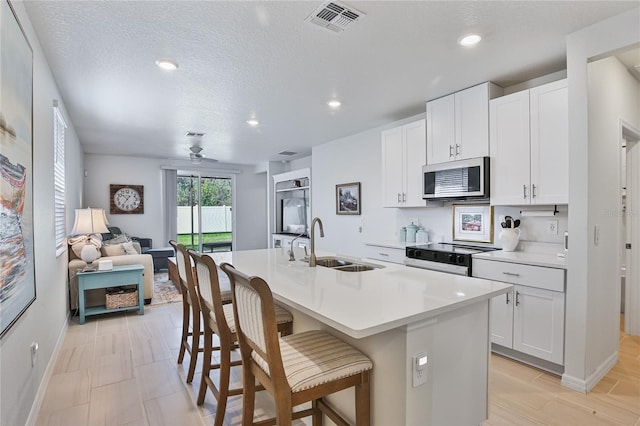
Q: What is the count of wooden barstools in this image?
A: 3